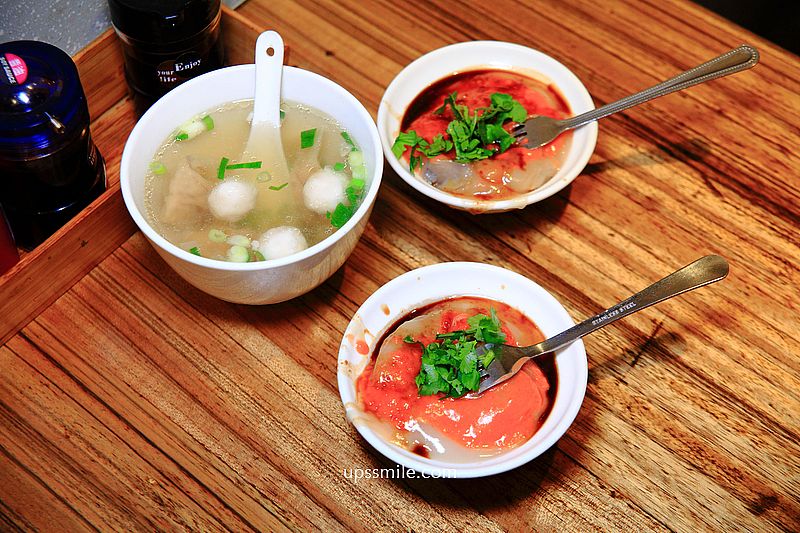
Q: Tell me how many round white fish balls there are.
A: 3